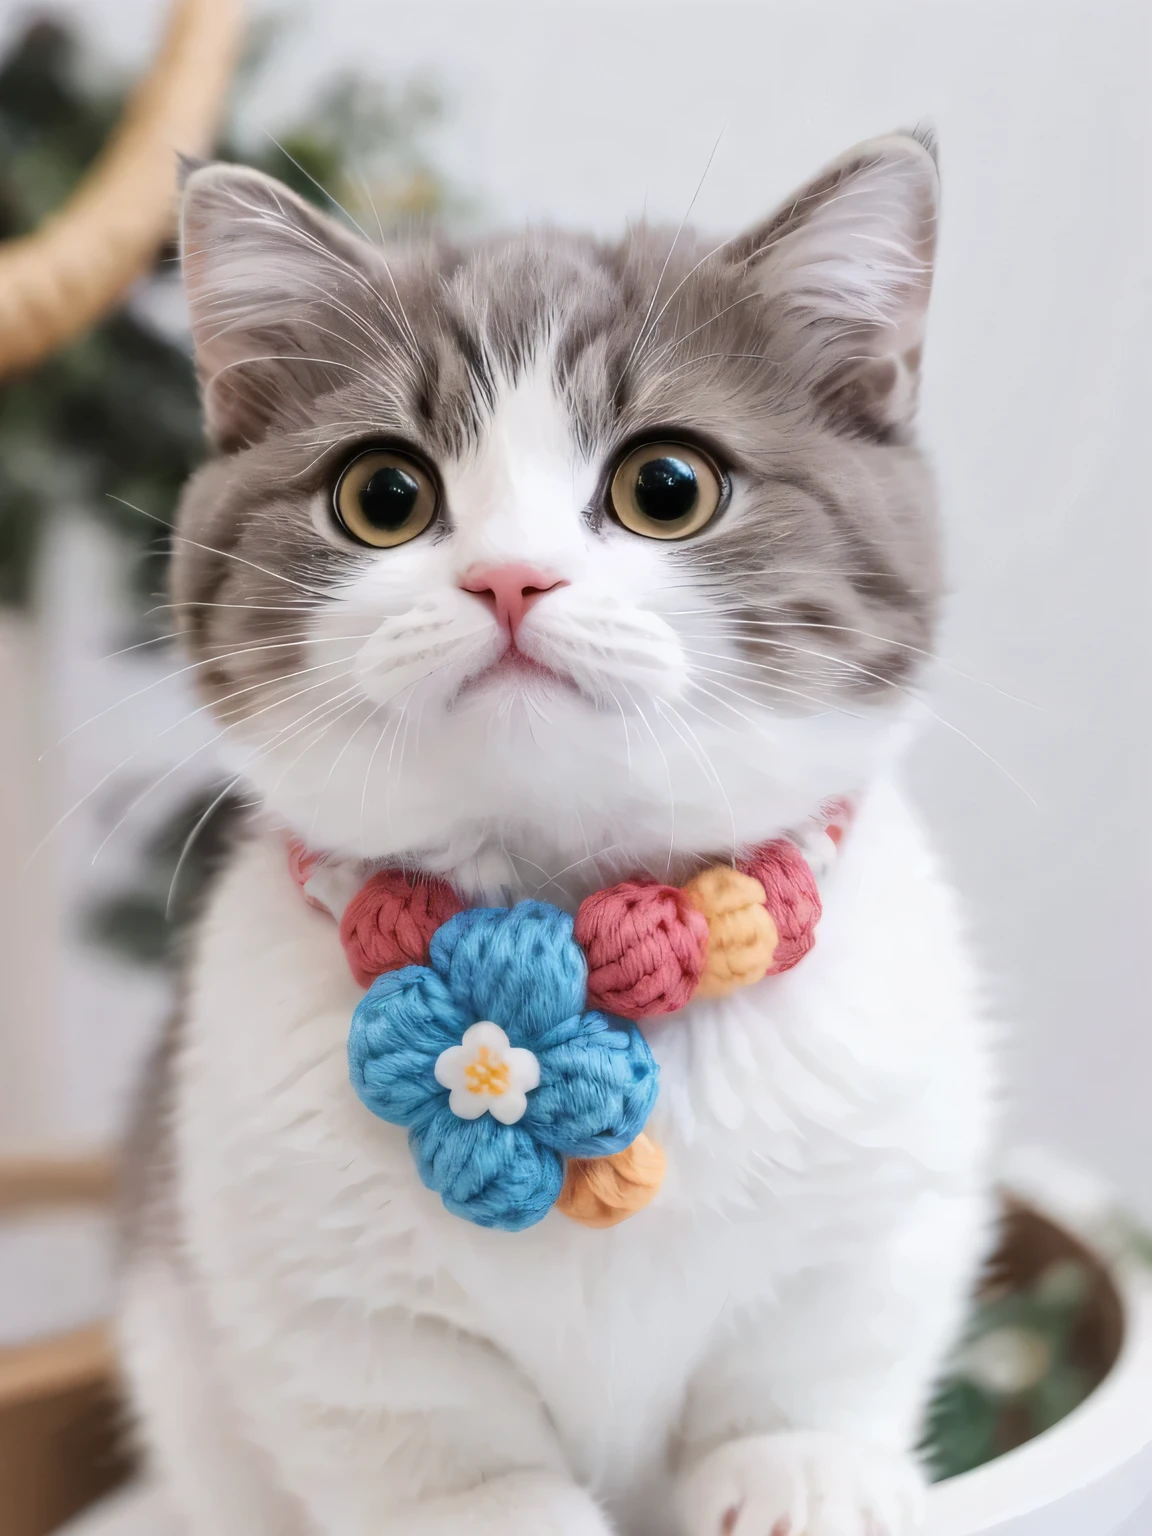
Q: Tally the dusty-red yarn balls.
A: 3